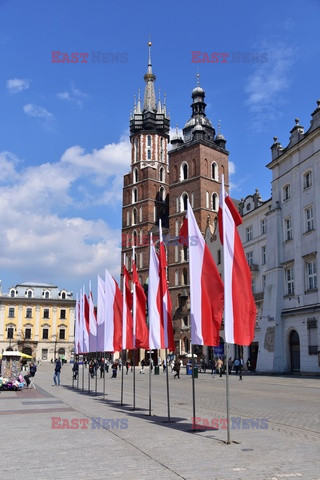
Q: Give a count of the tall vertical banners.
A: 12